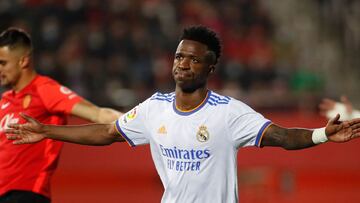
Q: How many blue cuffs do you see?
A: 2